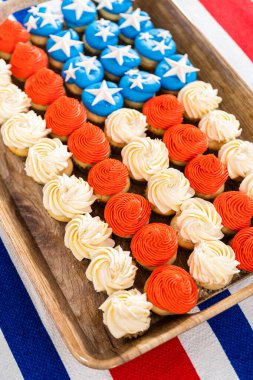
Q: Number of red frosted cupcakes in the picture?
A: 14